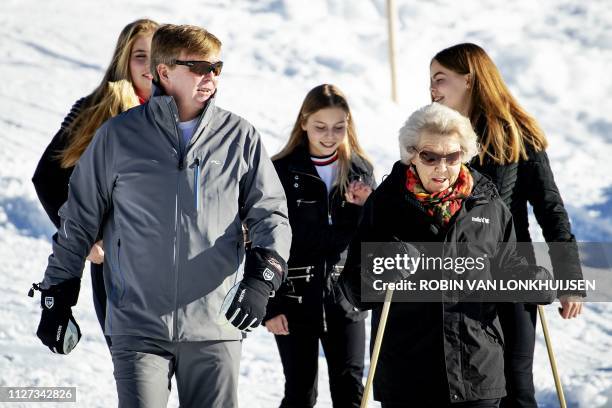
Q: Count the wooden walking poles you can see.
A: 2